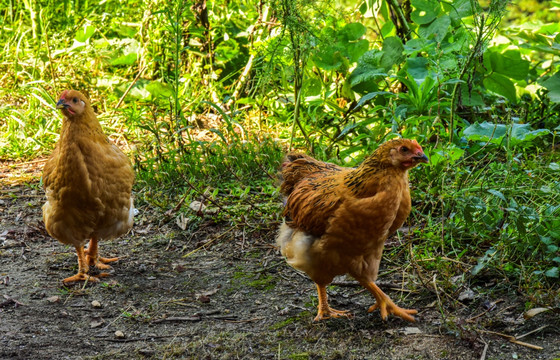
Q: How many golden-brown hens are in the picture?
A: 2